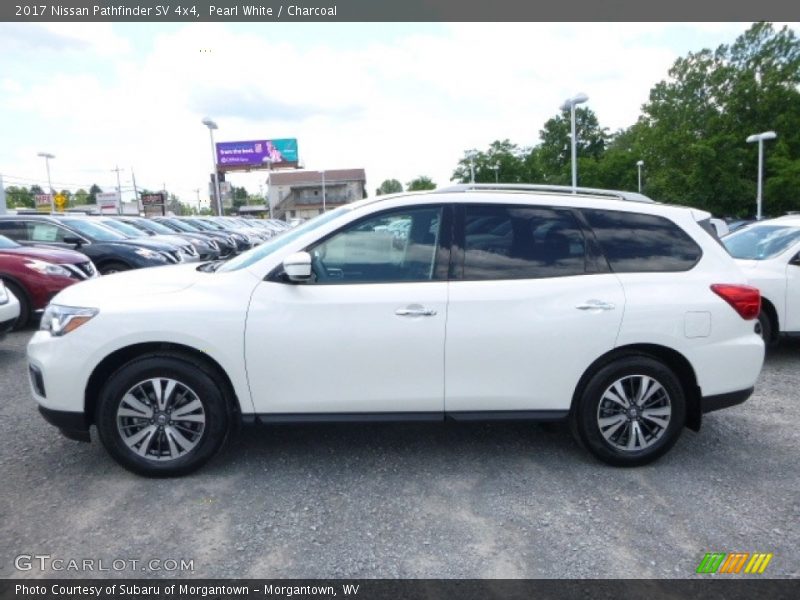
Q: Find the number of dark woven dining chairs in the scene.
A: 0